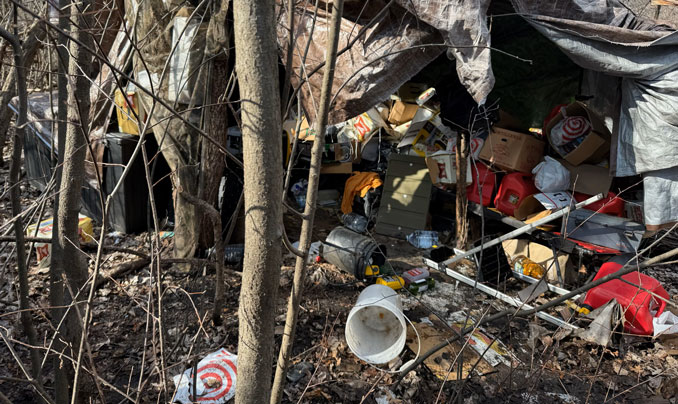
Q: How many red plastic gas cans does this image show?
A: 4